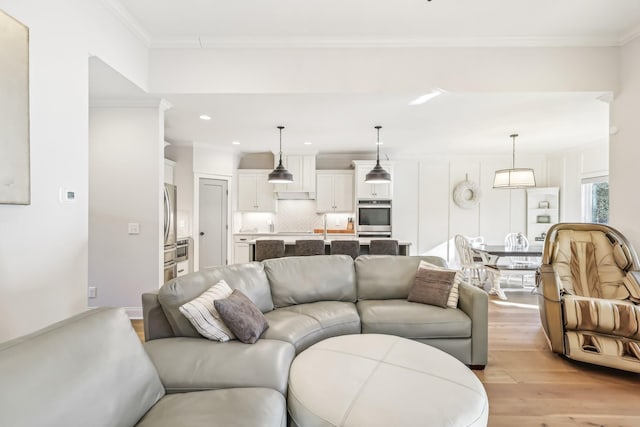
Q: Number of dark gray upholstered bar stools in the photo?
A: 4